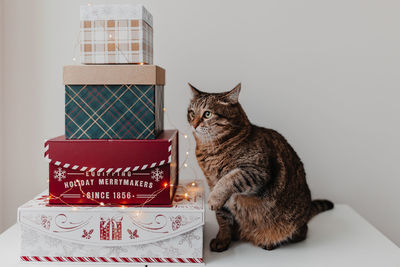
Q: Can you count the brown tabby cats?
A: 1